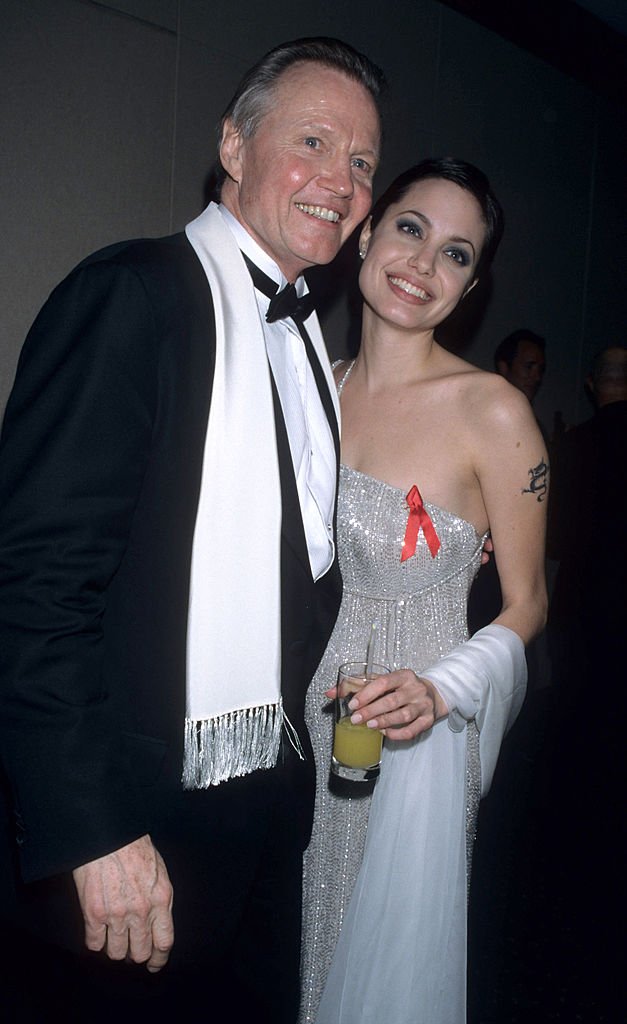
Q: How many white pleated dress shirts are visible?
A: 1